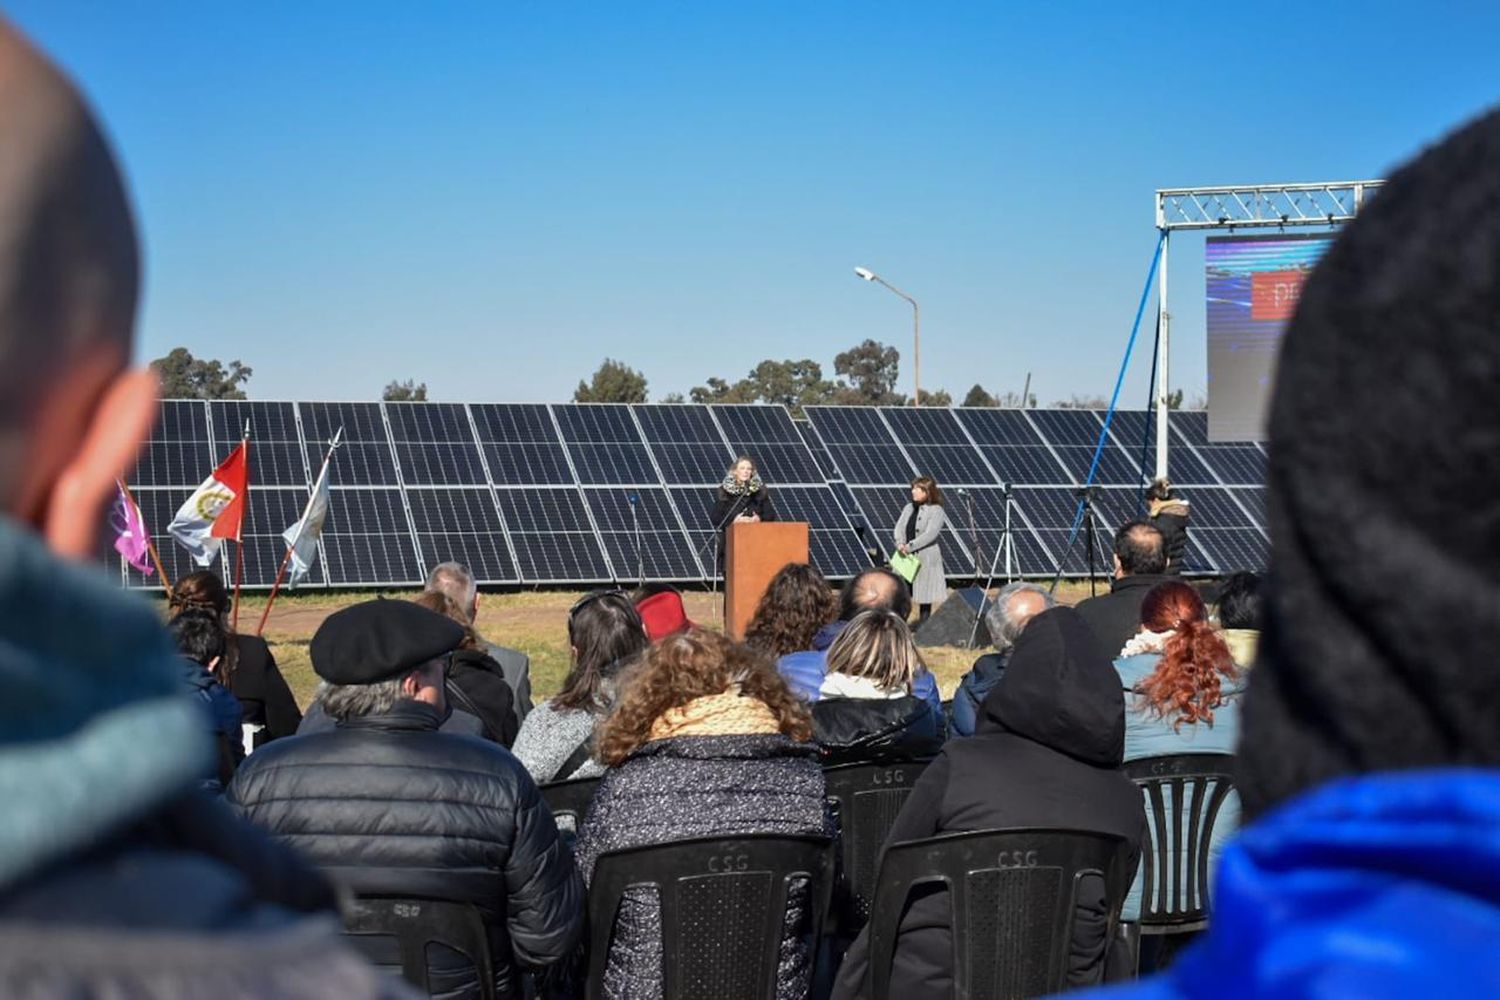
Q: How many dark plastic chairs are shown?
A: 6